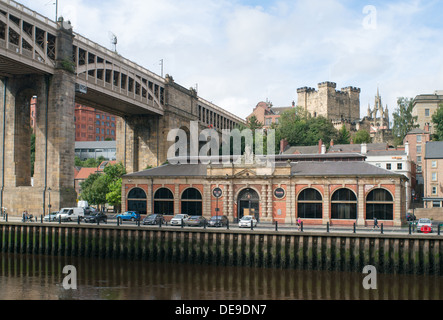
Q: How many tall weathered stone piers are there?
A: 2